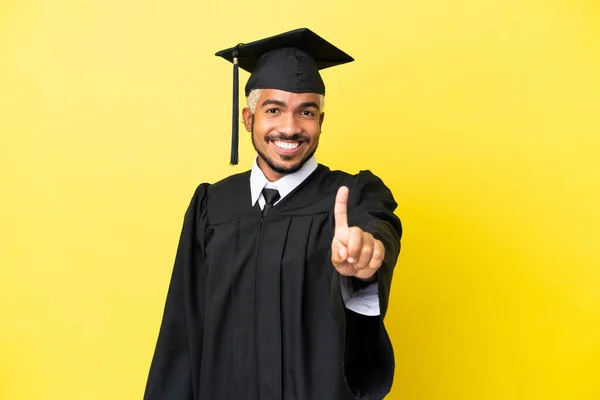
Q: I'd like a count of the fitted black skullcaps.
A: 1